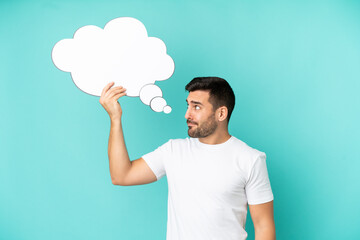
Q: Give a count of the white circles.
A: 3